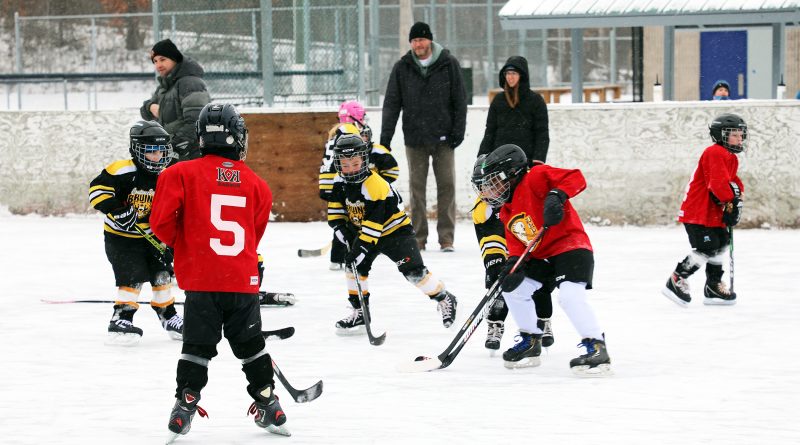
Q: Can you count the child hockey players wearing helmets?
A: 8